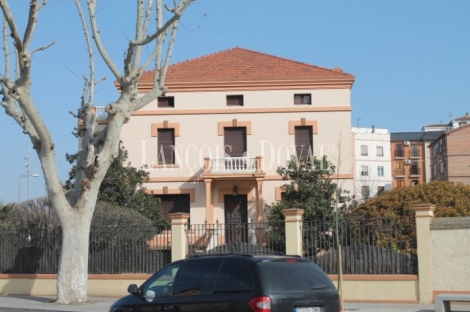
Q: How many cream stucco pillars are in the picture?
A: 3